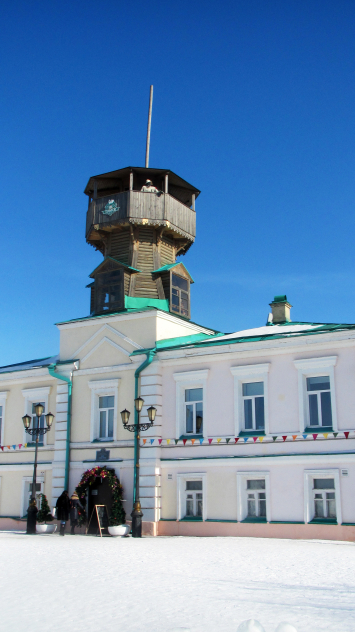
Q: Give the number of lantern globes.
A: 6